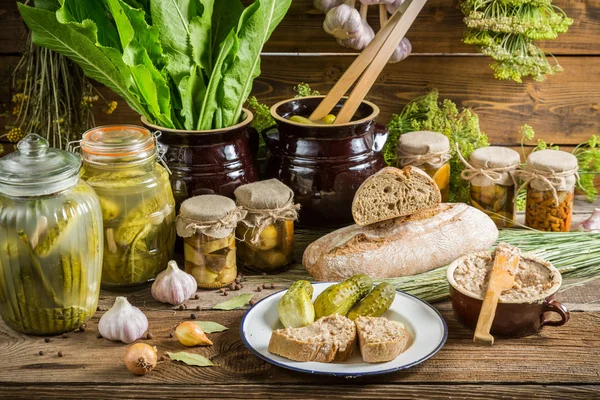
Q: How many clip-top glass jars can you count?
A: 1